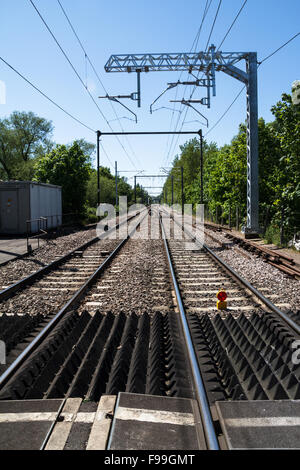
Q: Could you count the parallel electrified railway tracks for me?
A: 2